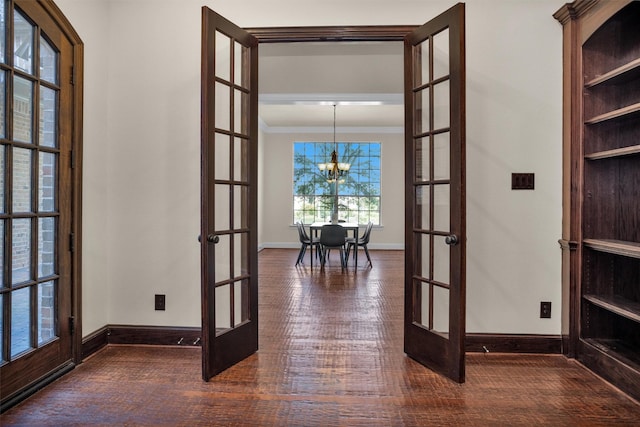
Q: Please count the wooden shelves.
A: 5